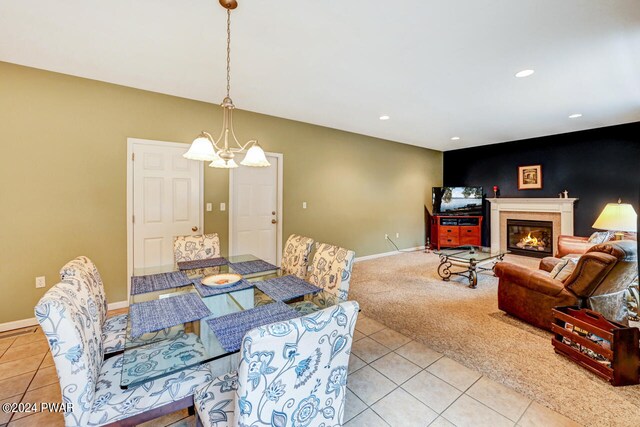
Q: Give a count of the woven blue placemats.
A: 7